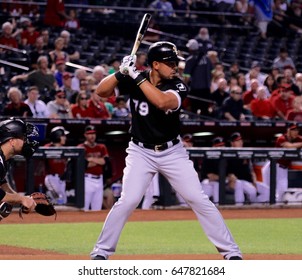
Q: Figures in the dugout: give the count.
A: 6